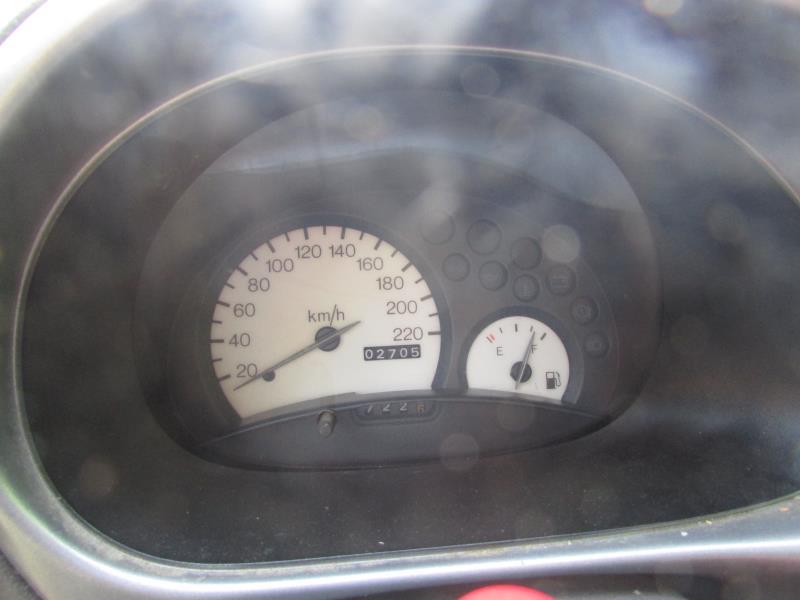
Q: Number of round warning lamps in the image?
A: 9